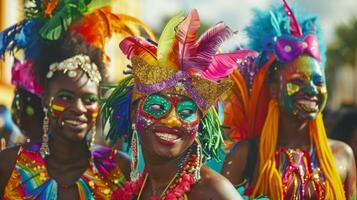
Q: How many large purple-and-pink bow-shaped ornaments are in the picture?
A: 1